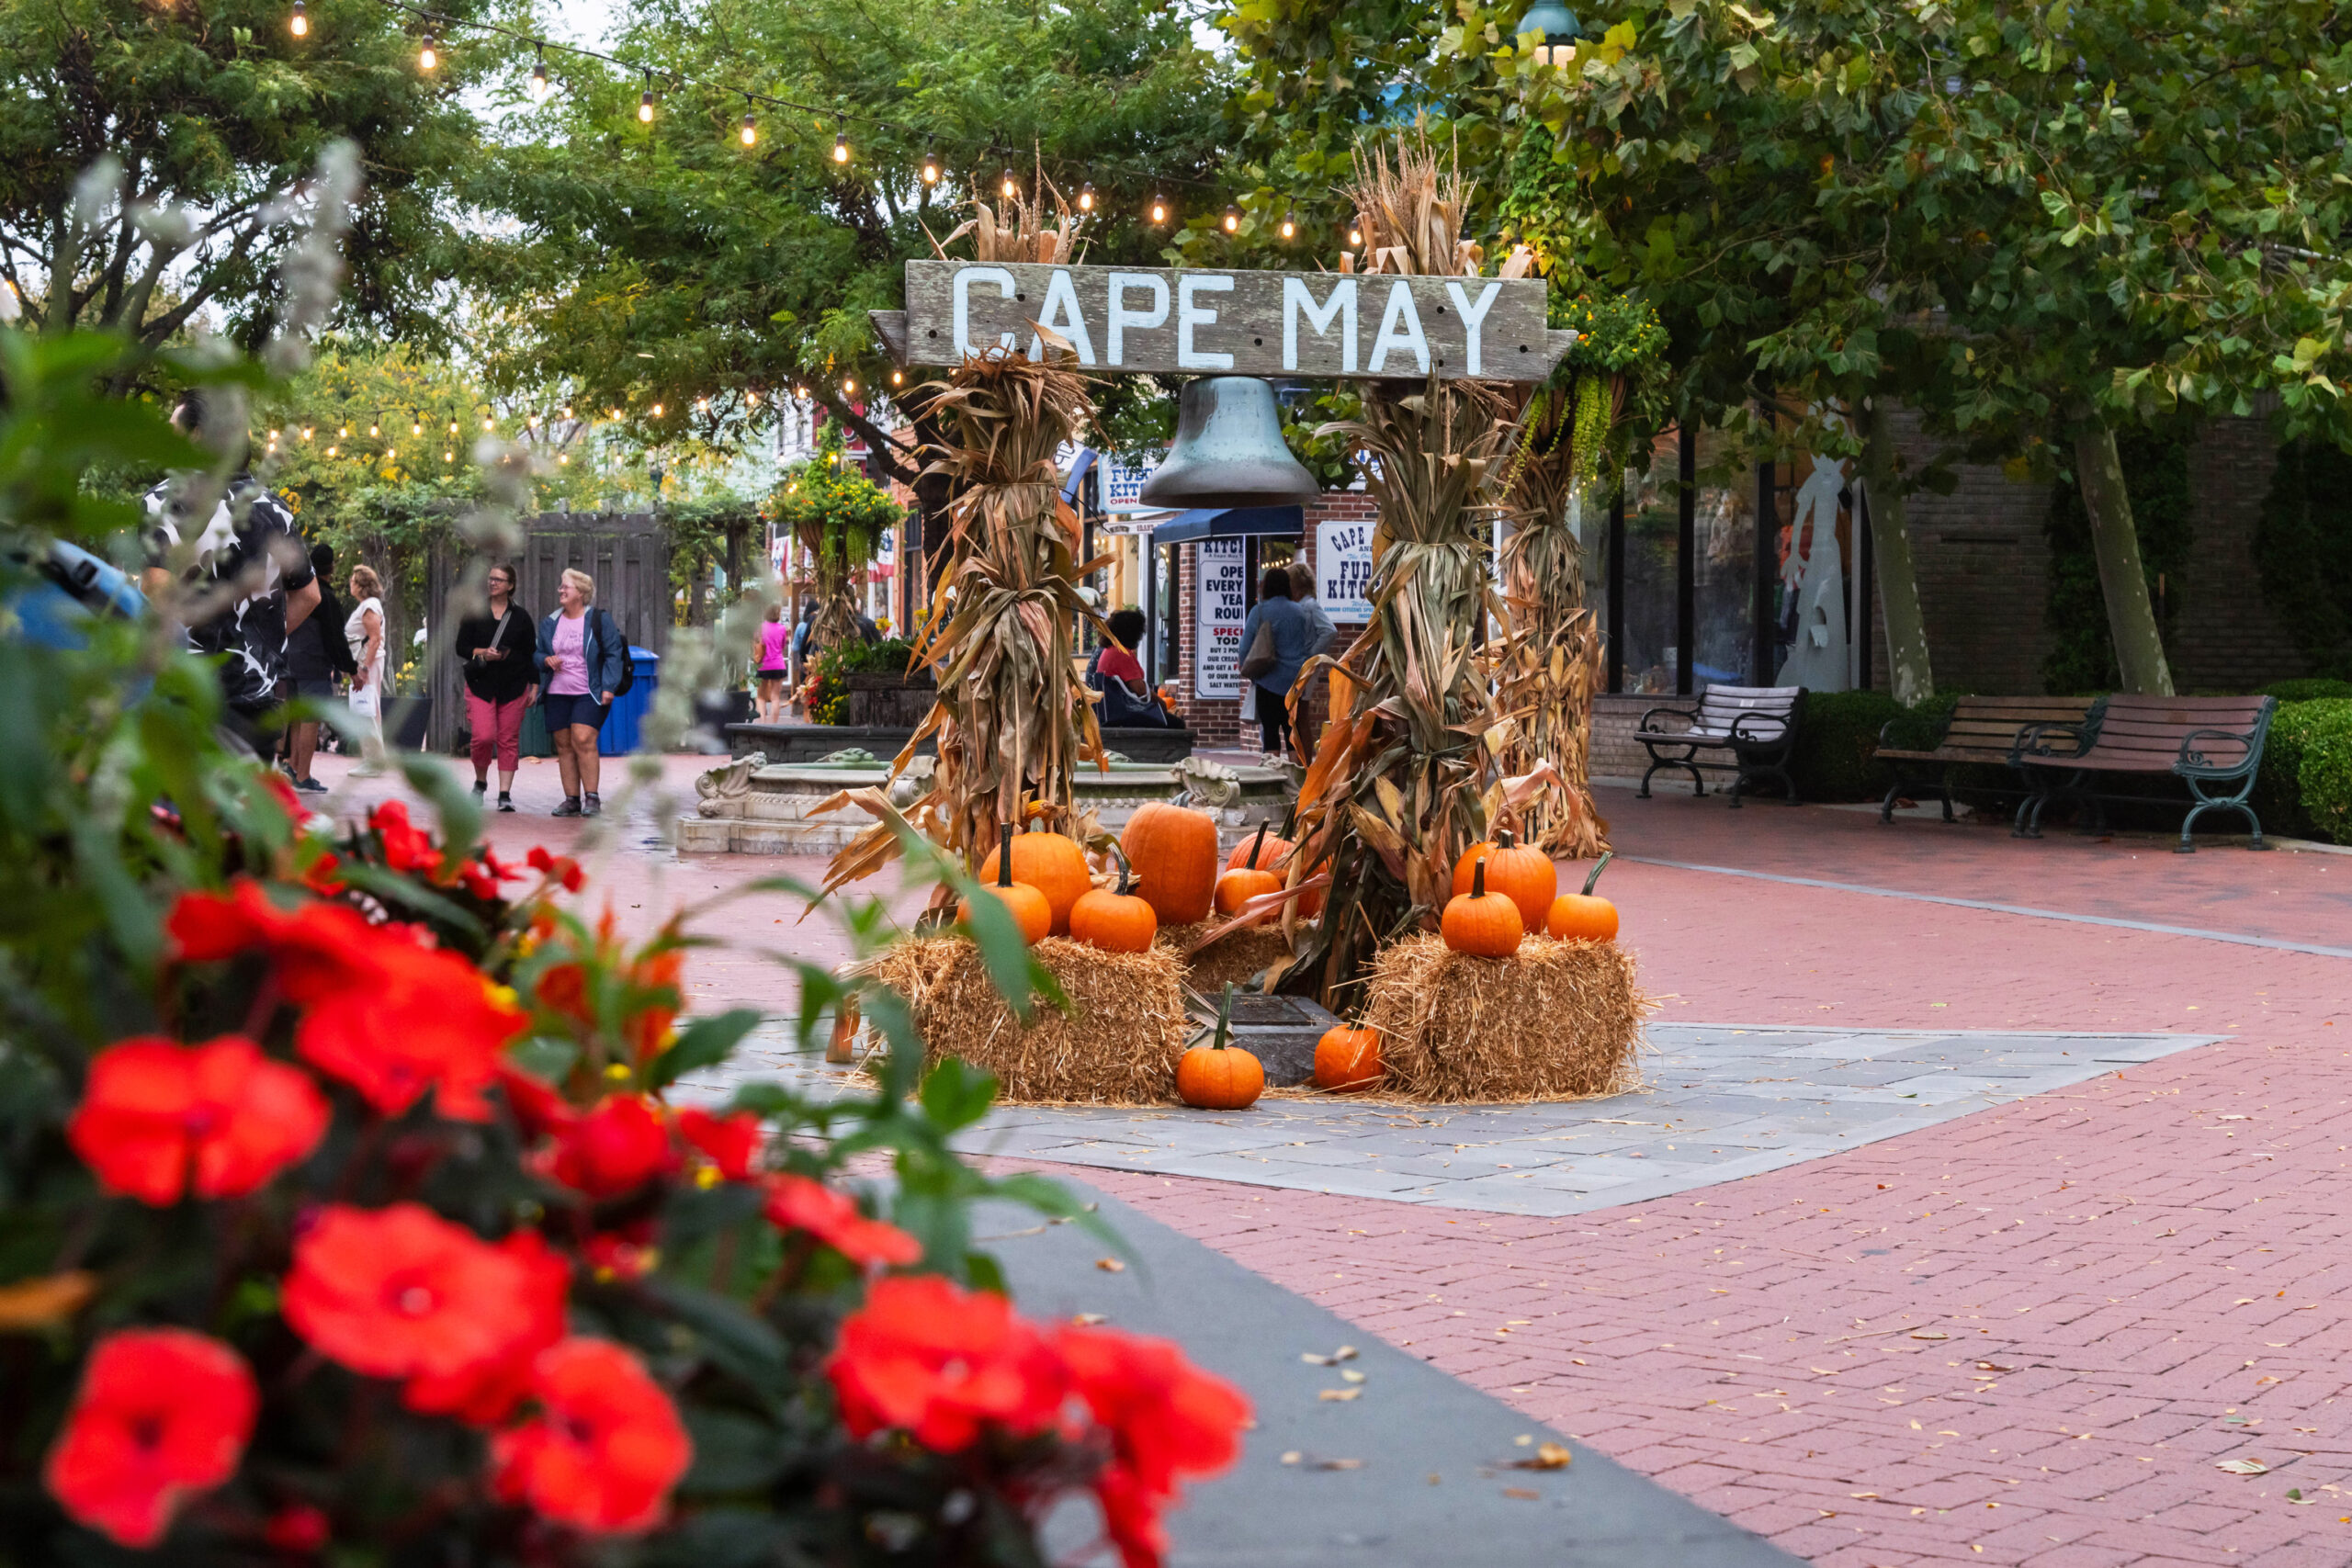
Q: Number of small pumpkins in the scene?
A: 7